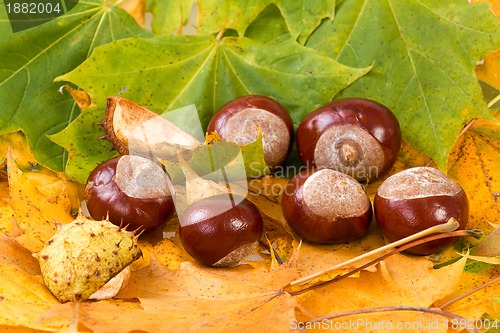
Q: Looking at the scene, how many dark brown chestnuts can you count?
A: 6